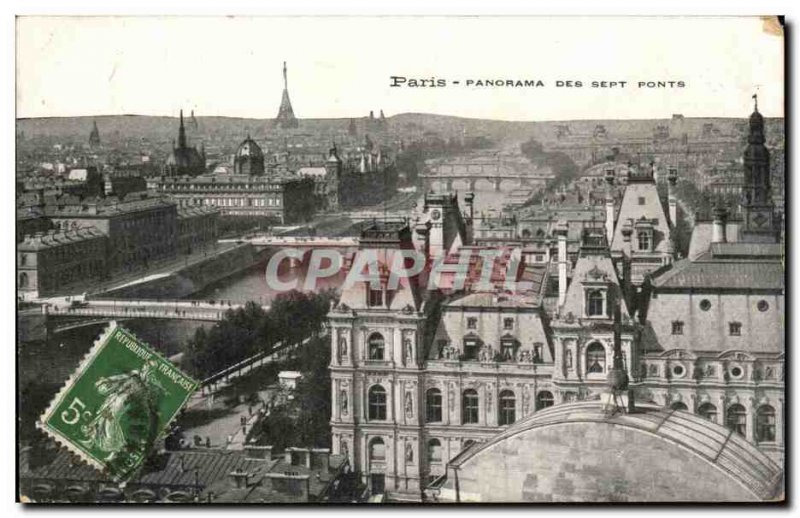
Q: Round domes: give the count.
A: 1